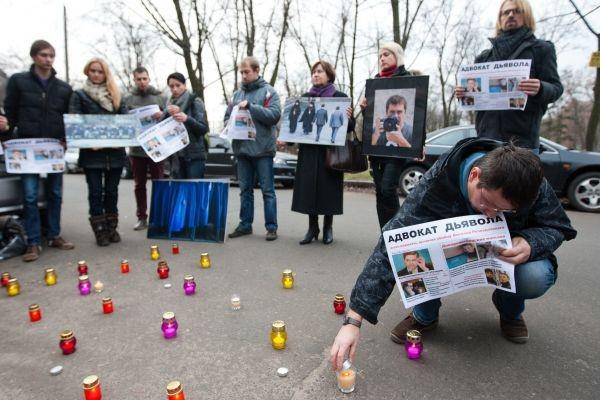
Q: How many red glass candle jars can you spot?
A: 11